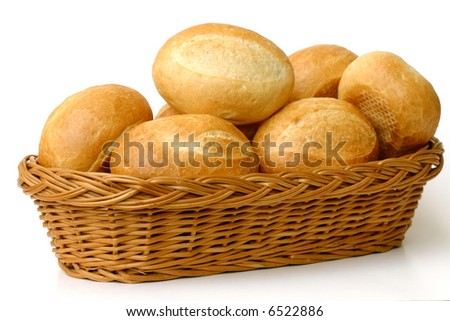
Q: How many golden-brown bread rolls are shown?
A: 7